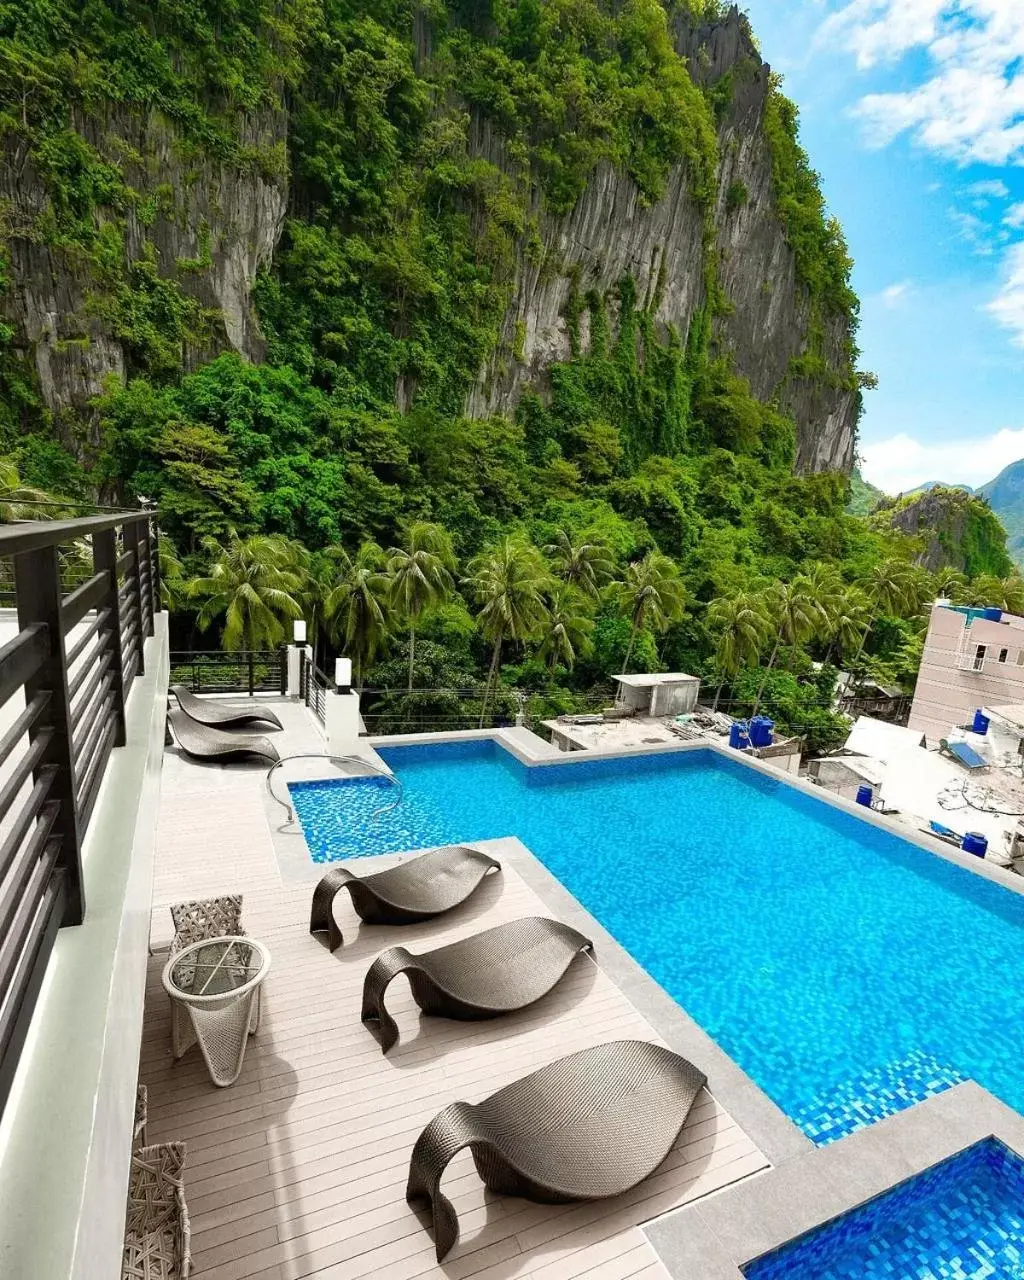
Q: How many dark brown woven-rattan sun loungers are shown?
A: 5